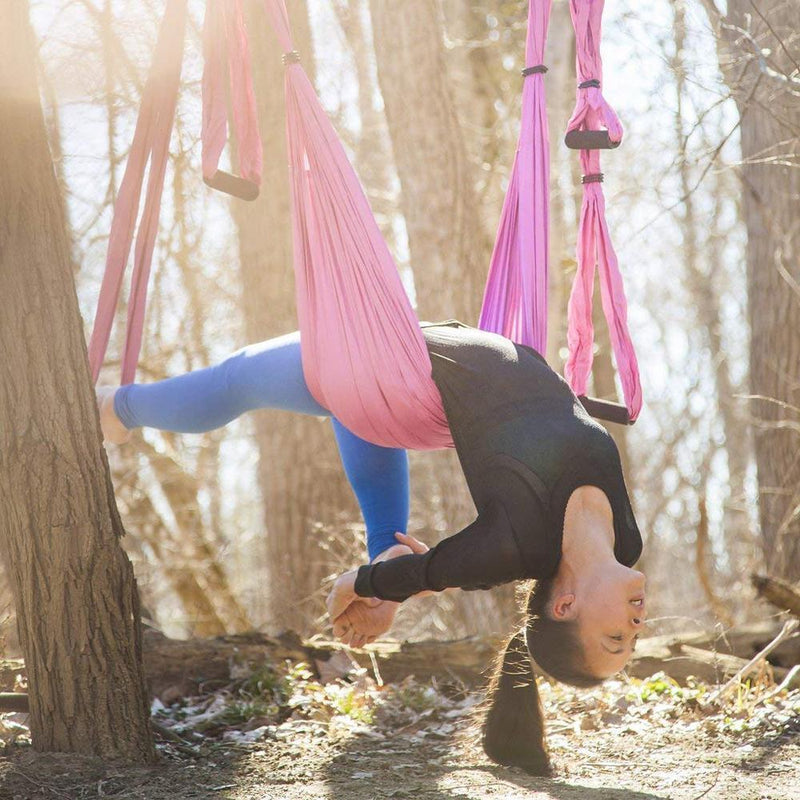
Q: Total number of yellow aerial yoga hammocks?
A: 0